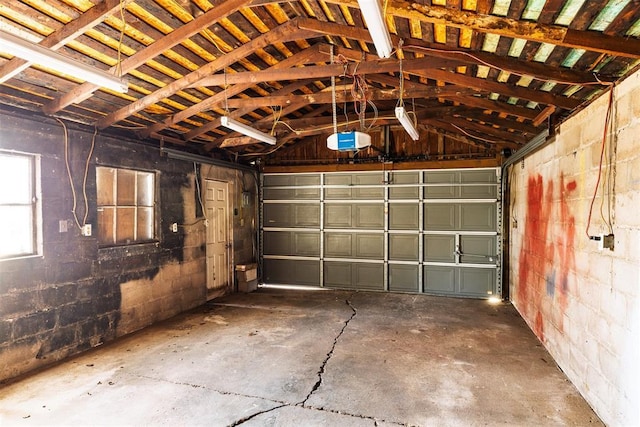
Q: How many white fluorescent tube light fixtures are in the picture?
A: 4